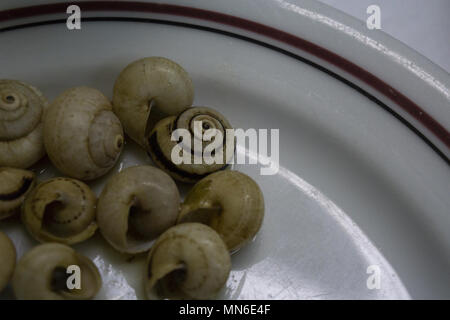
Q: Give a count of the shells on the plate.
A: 11